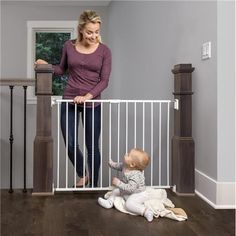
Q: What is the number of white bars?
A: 14